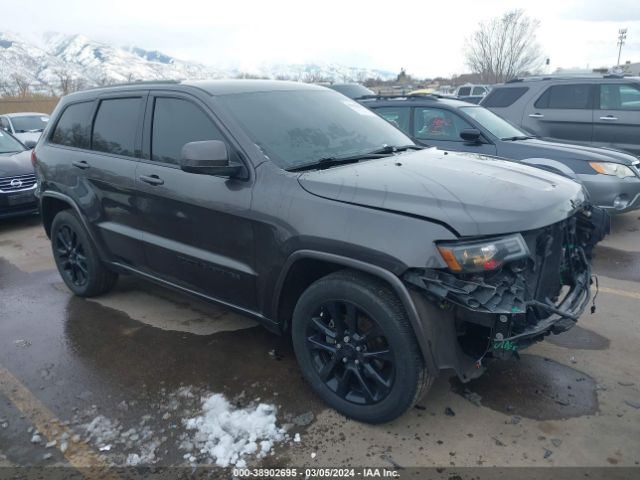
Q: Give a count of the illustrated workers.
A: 0